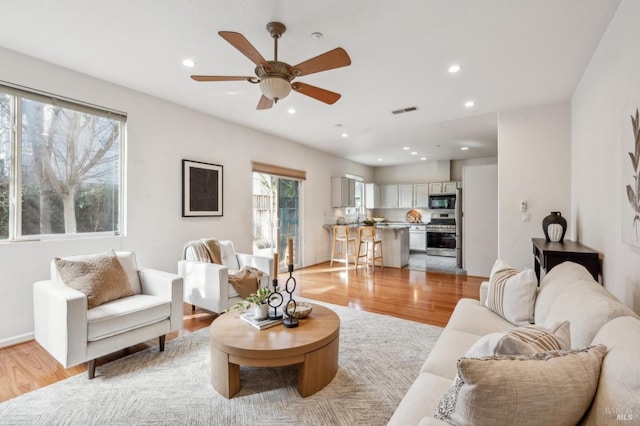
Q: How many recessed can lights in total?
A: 10